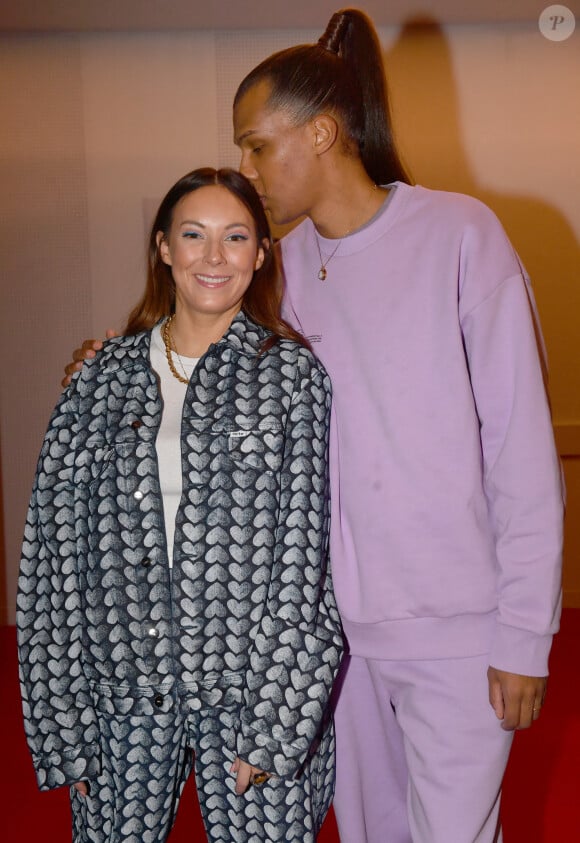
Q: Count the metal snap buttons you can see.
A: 5